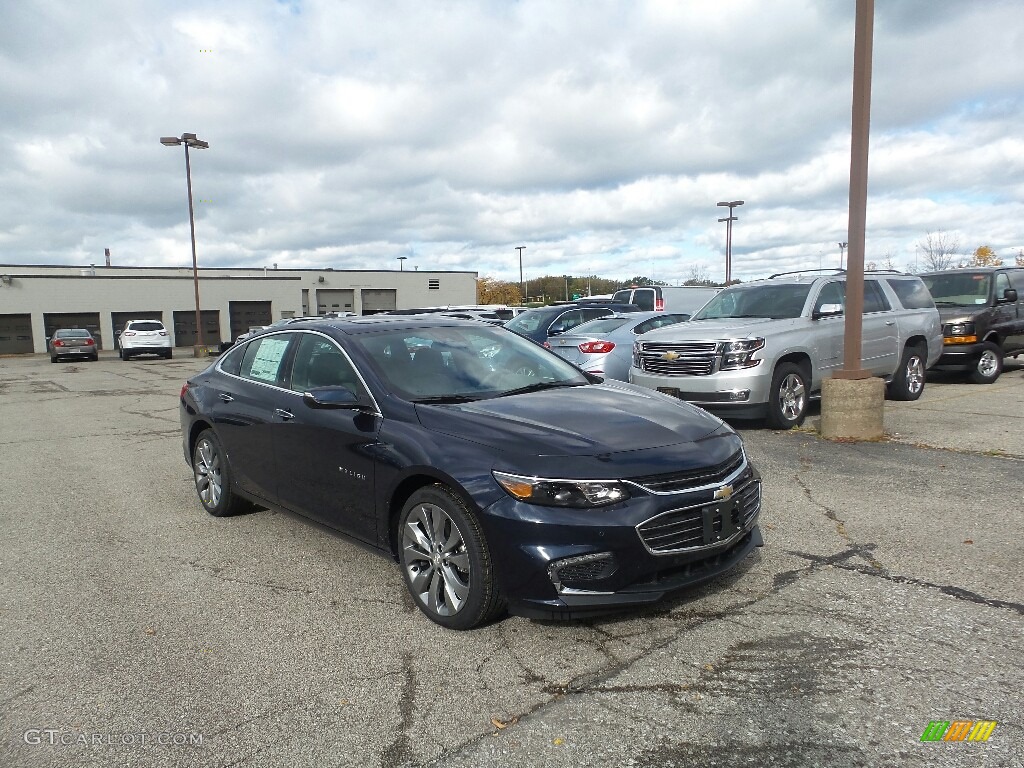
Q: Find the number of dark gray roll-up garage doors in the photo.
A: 5